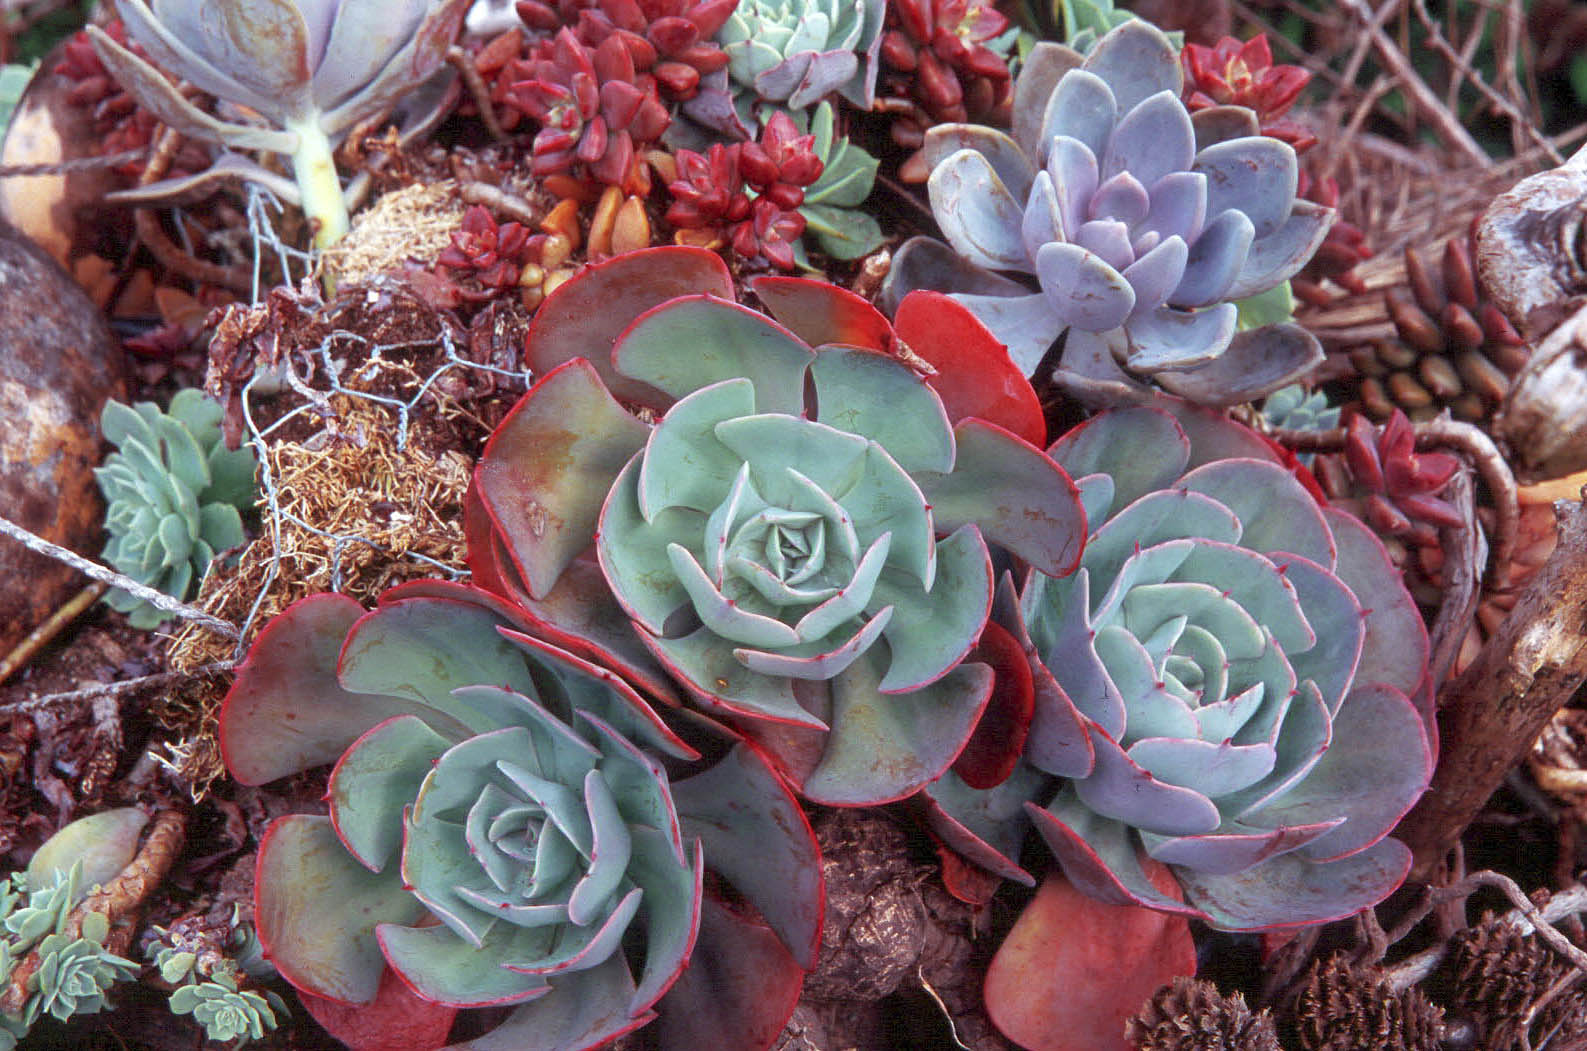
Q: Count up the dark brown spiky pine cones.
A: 3